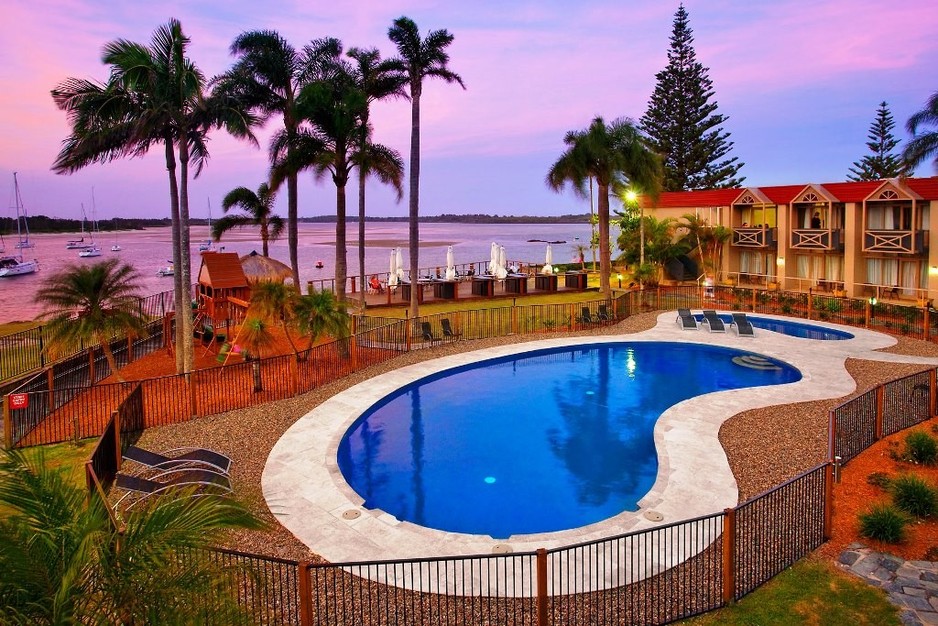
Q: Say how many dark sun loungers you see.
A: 9